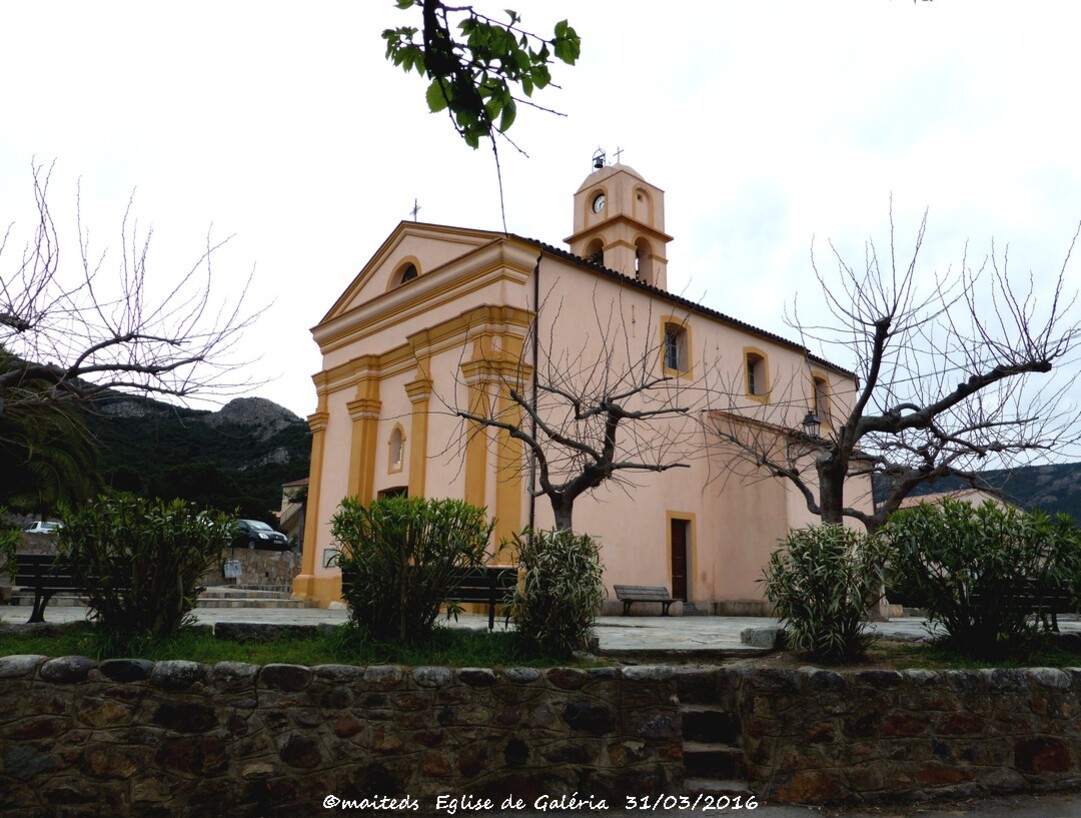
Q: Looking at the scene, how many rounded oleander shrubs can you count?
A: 5